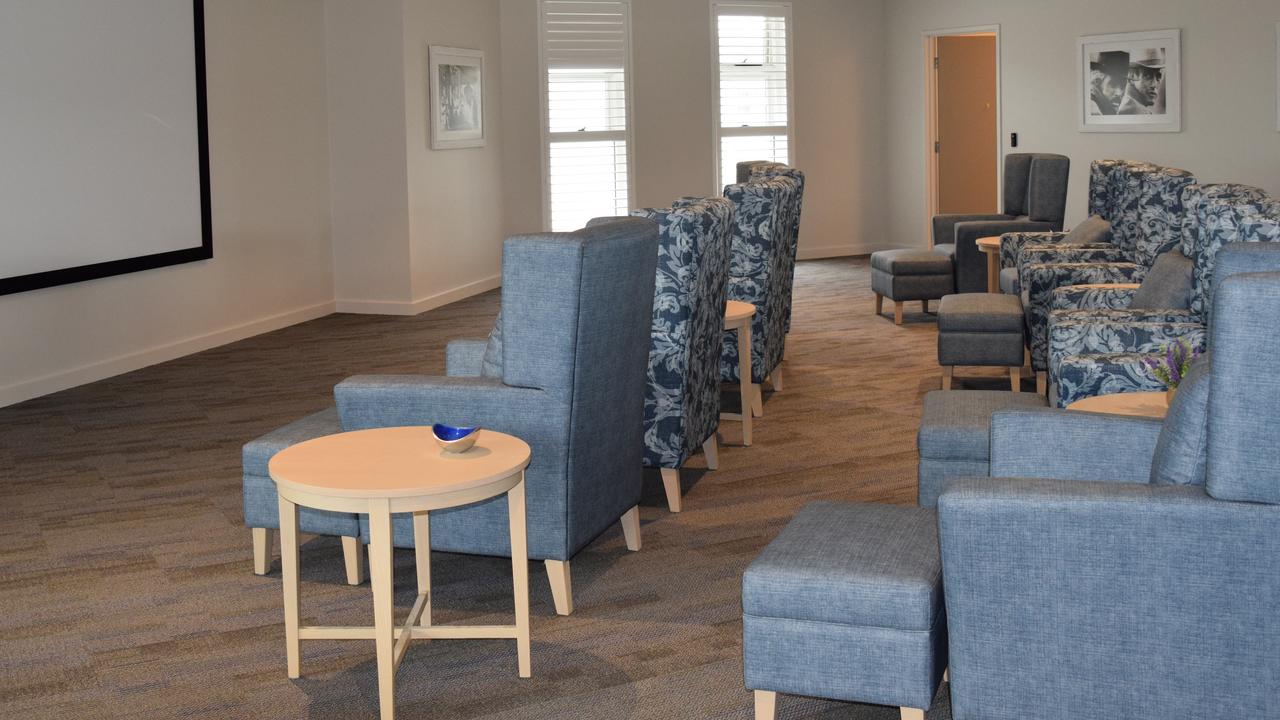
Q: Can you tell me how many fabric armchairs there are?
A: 11